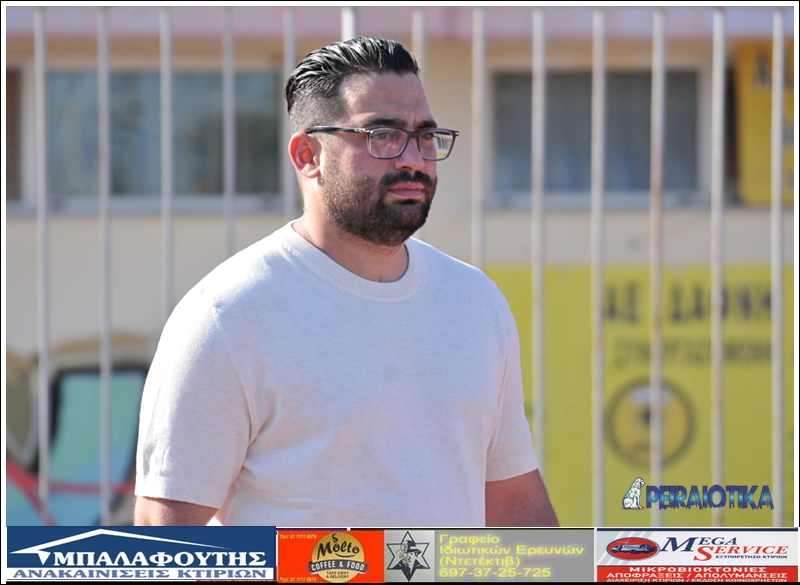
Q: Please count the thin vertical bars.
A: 13